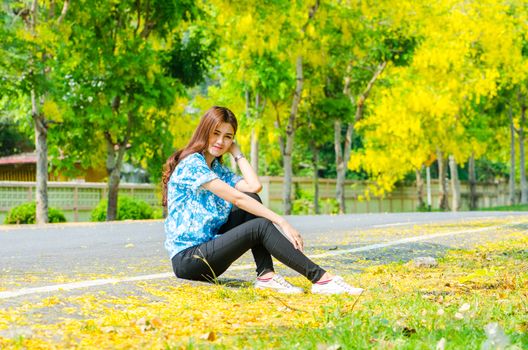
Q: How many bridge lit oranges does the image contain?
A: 0